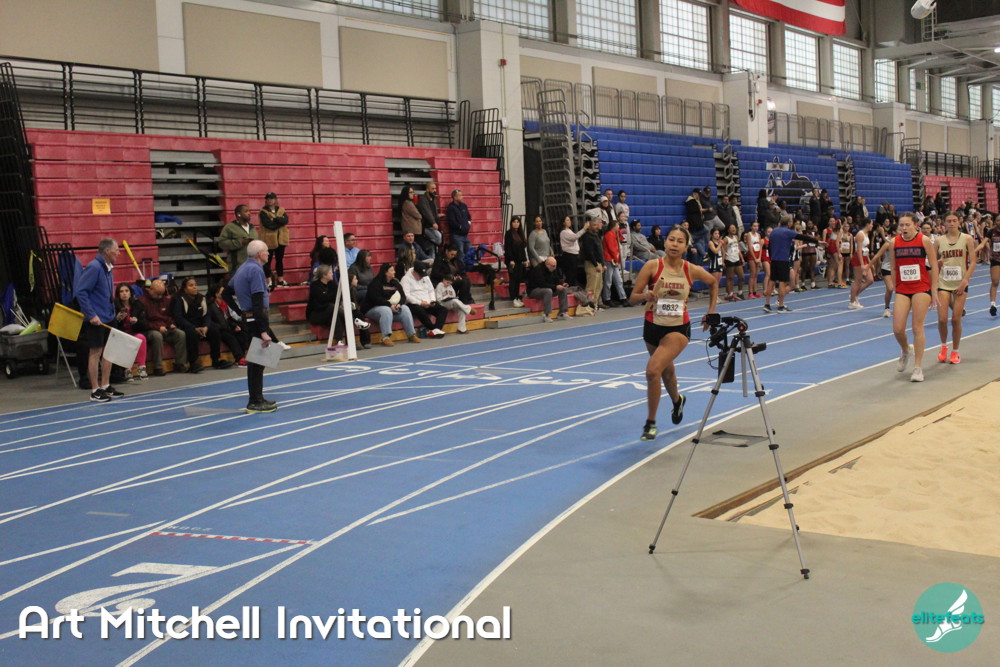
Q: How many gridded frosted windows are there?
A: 12